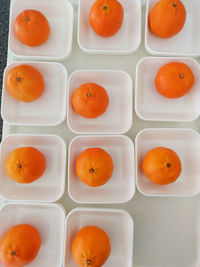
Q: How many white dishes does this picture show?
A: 11